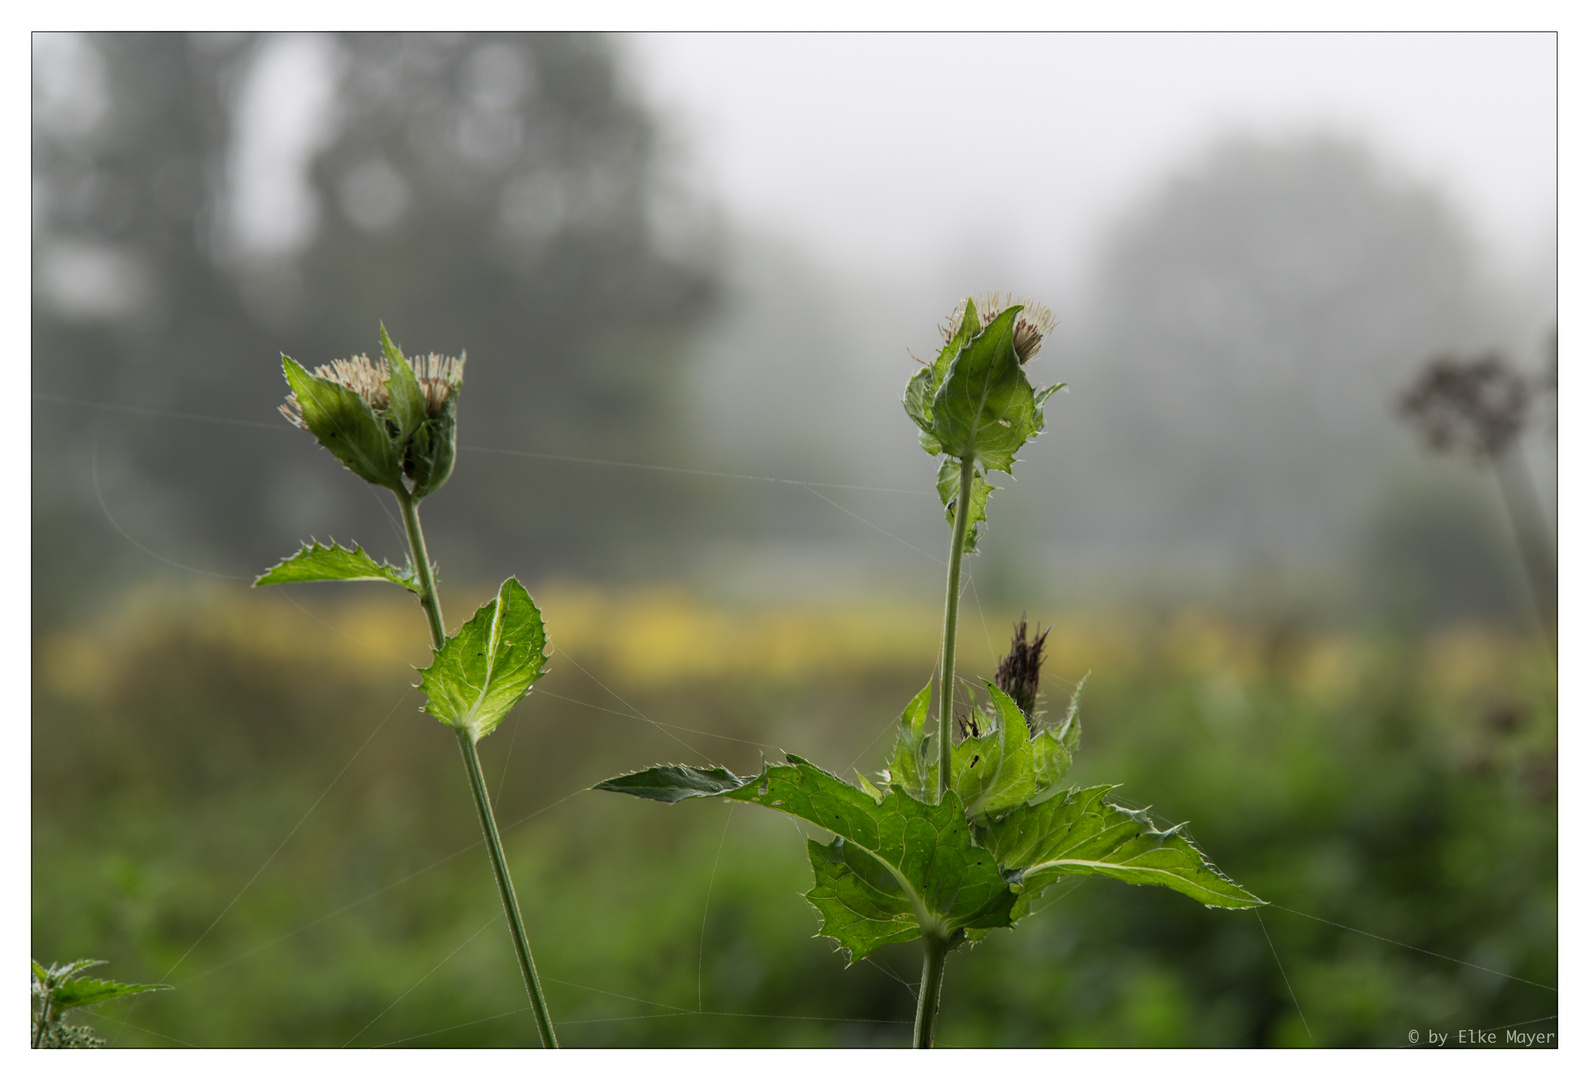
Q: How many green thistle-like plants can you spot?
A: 2